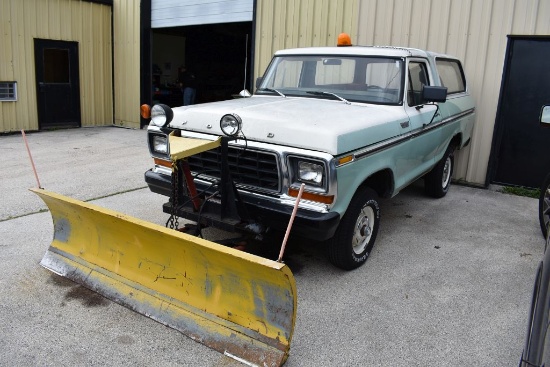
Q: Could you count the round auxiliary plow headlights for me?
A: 2